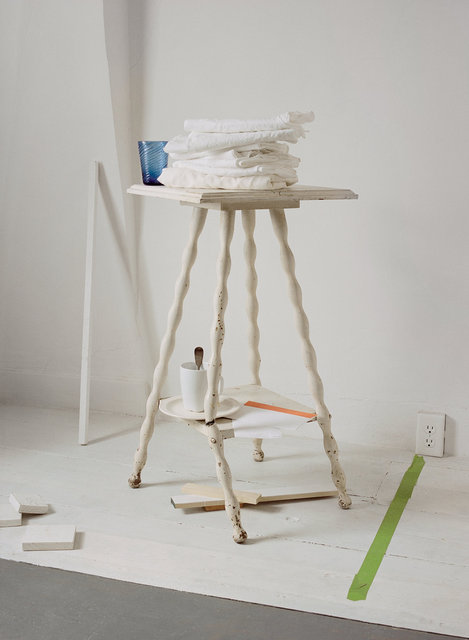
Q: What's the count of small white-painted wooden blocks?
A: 3